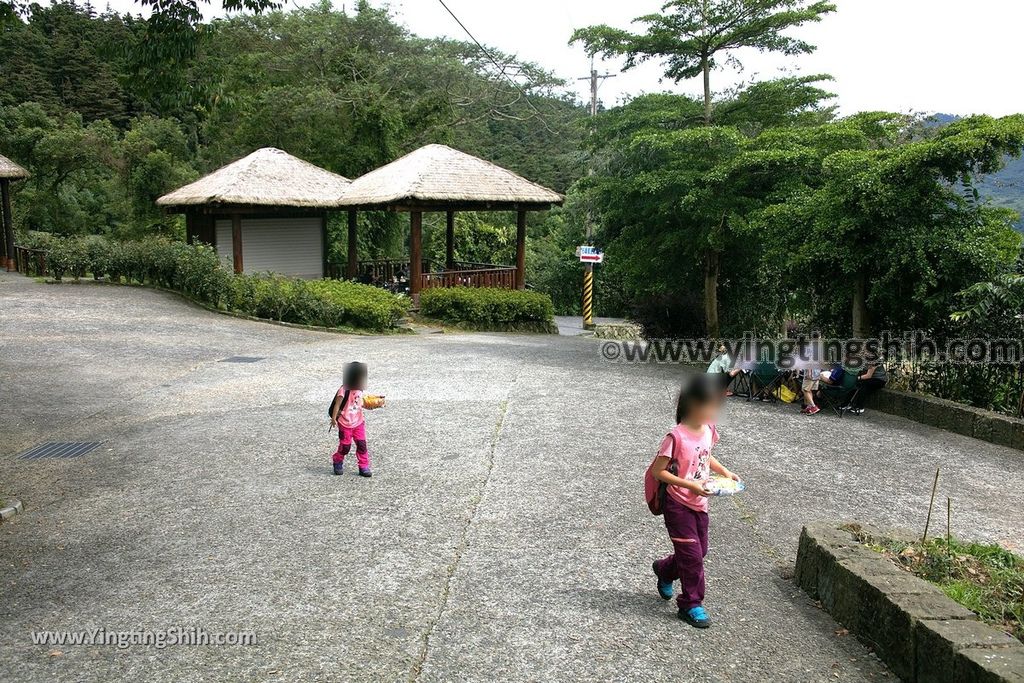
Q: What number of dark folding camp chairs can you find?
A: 2